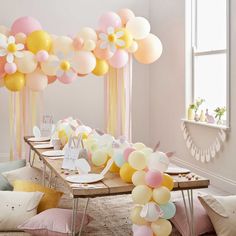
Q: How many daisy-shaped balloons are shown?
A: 3